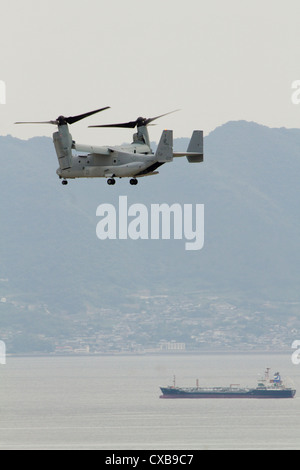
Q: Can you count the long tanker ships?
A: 1